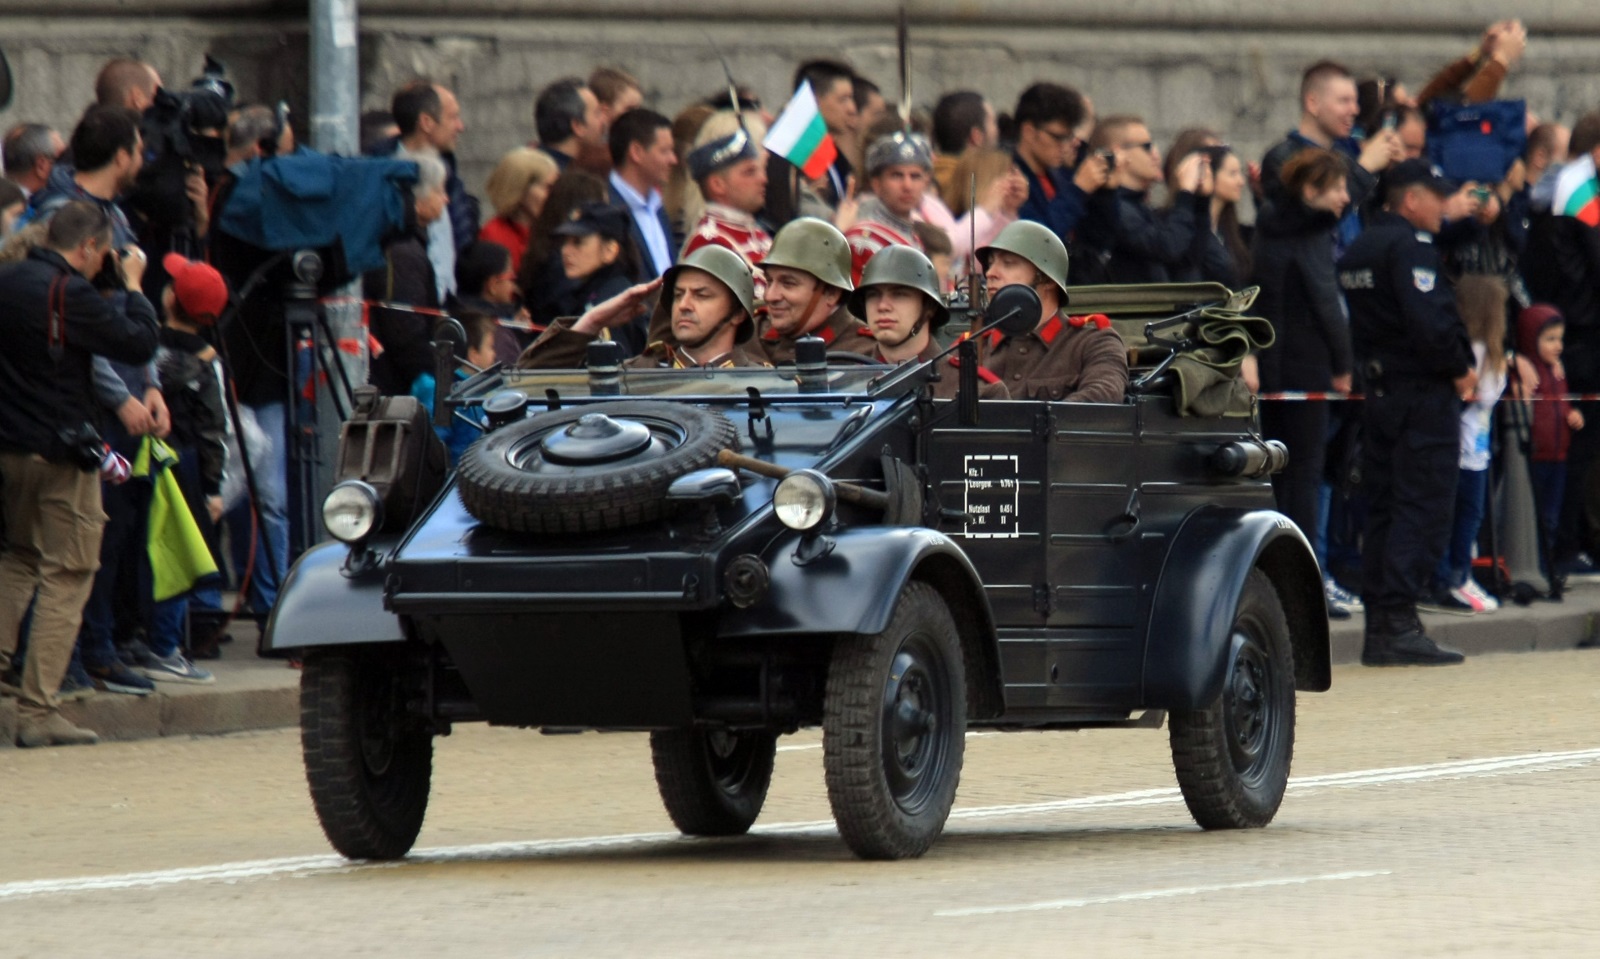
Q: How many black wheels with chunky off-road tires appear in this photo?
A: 5